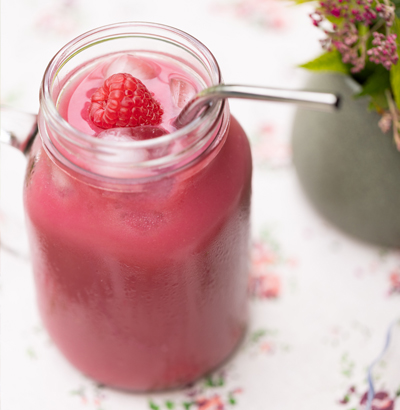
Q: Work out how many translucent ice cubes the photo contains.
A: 3